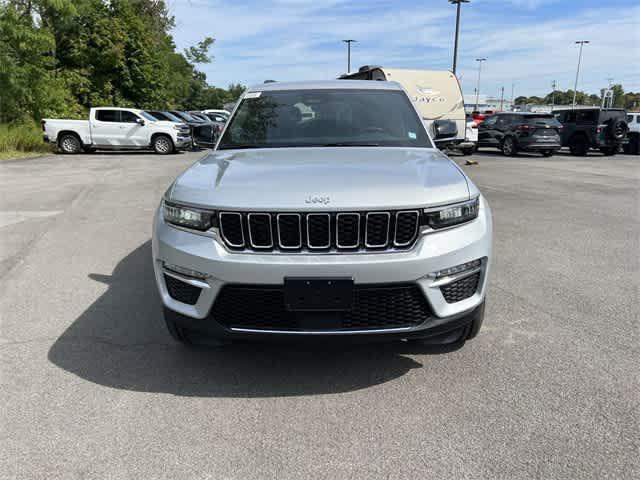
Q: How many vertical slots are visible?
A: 7